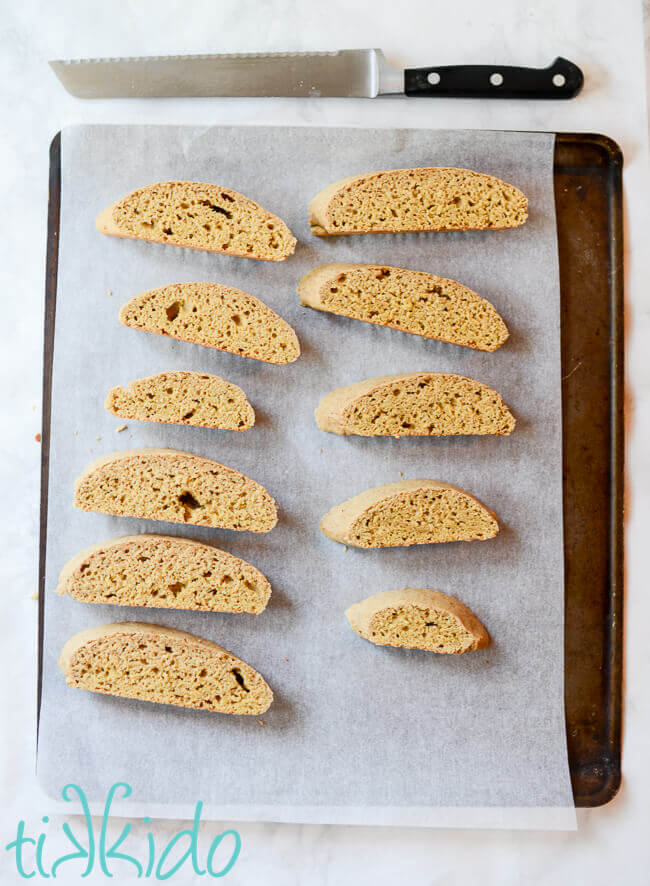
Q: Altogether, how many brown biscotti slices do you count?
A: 11